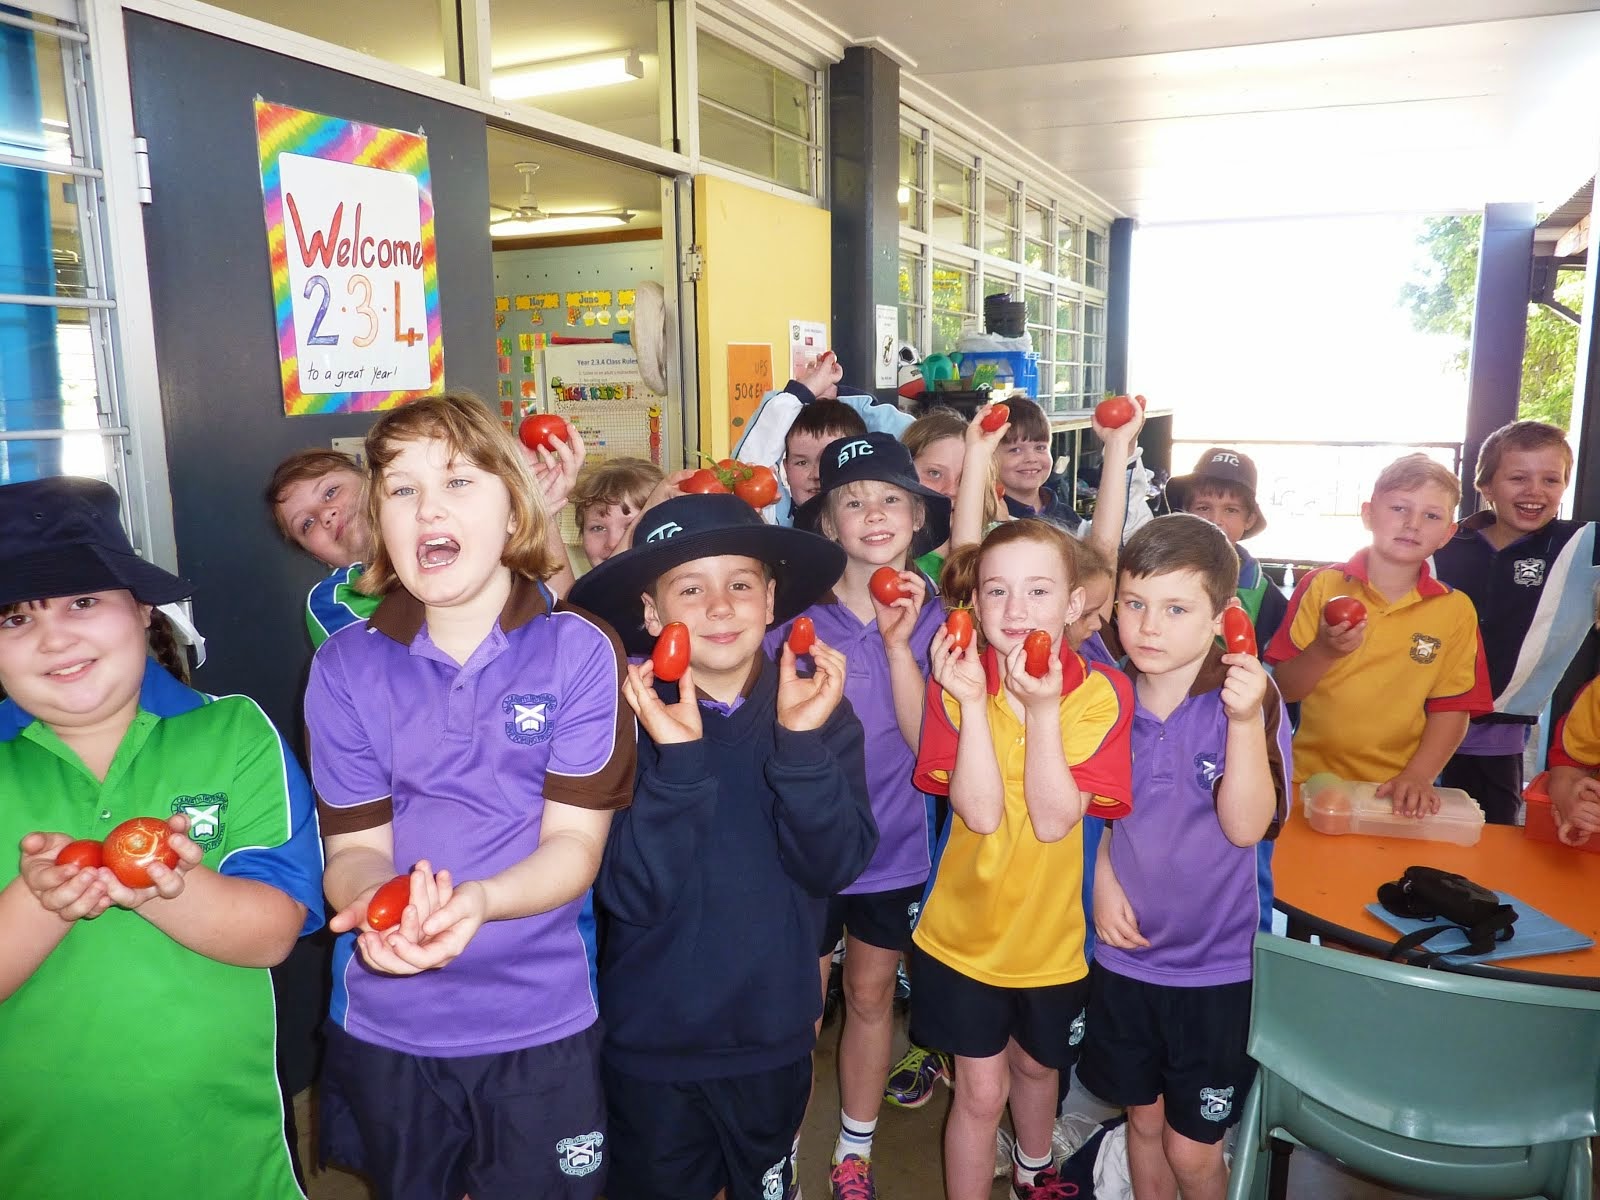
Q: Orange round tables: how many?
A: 1